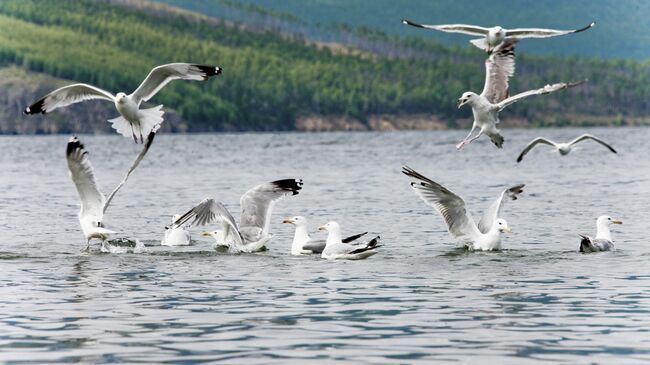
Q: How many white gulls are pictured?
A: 11